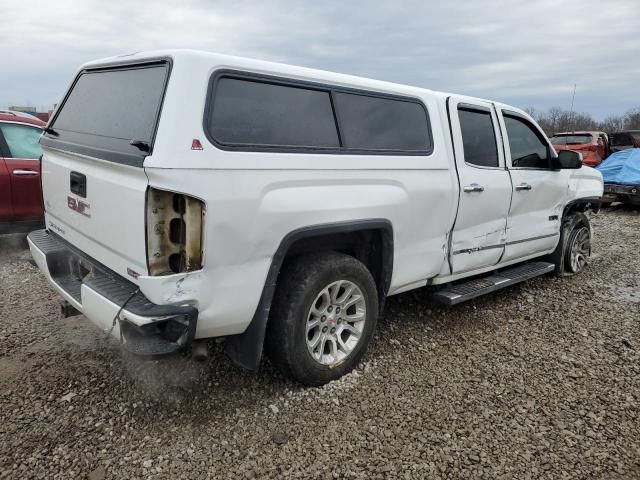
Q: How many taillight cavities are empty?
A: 1